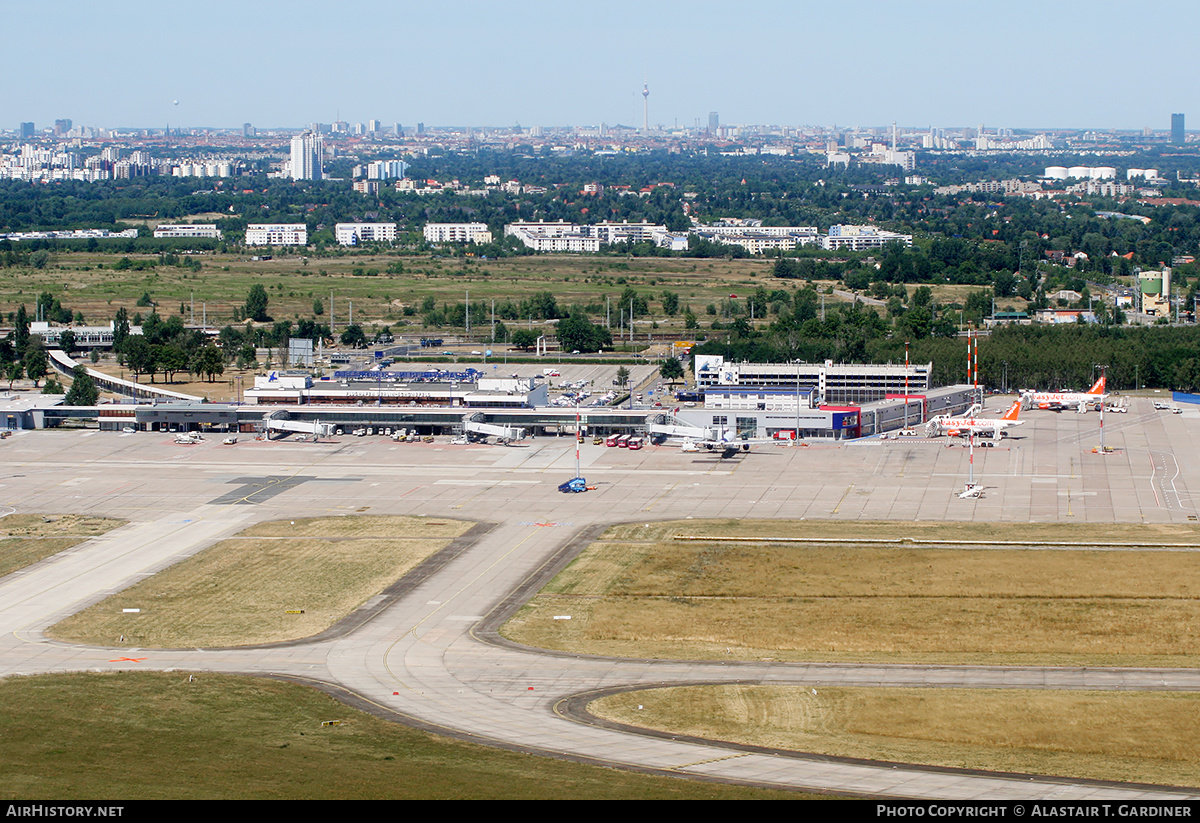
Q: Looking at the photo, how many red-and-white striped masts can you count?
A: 6